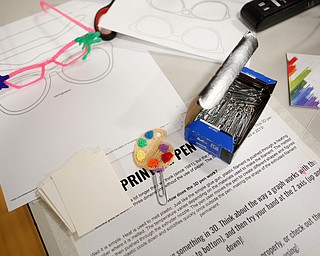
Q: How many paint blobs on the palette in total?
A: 6